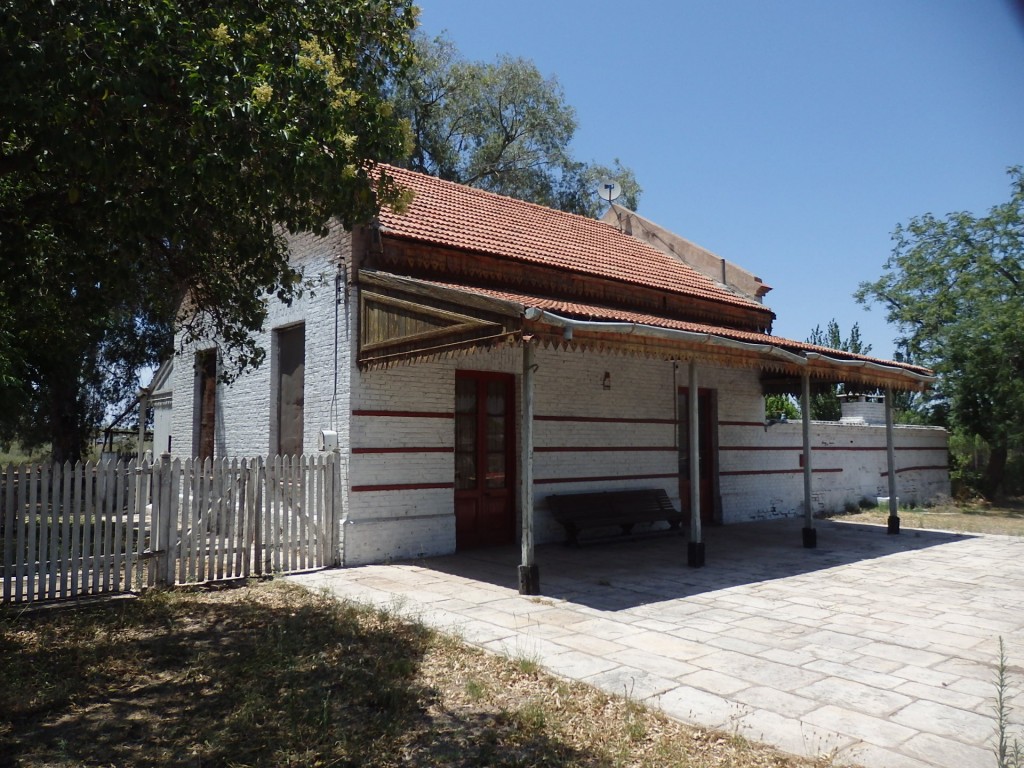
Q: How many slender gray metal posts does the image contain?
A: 4